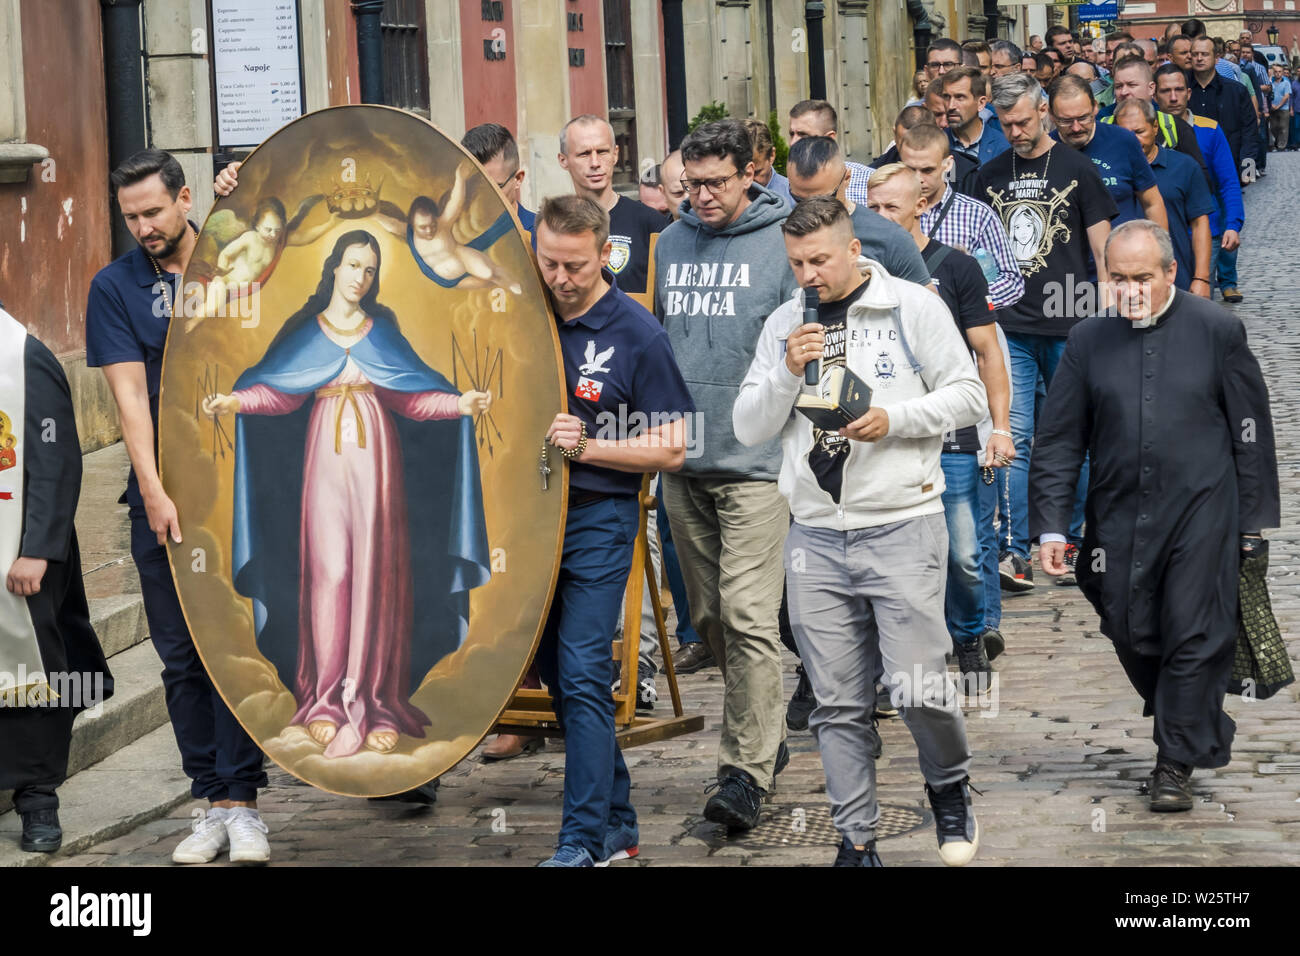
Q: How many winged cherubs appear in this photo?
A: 2